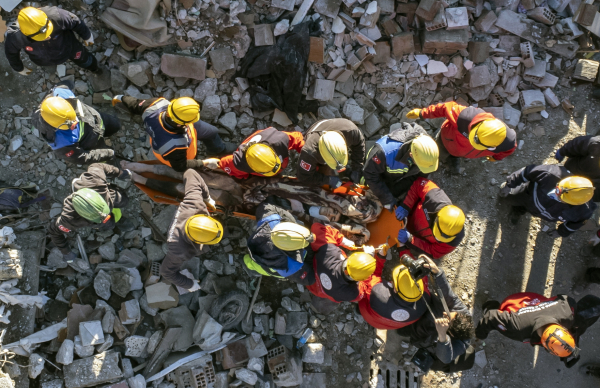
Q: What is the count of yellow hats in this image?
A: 13